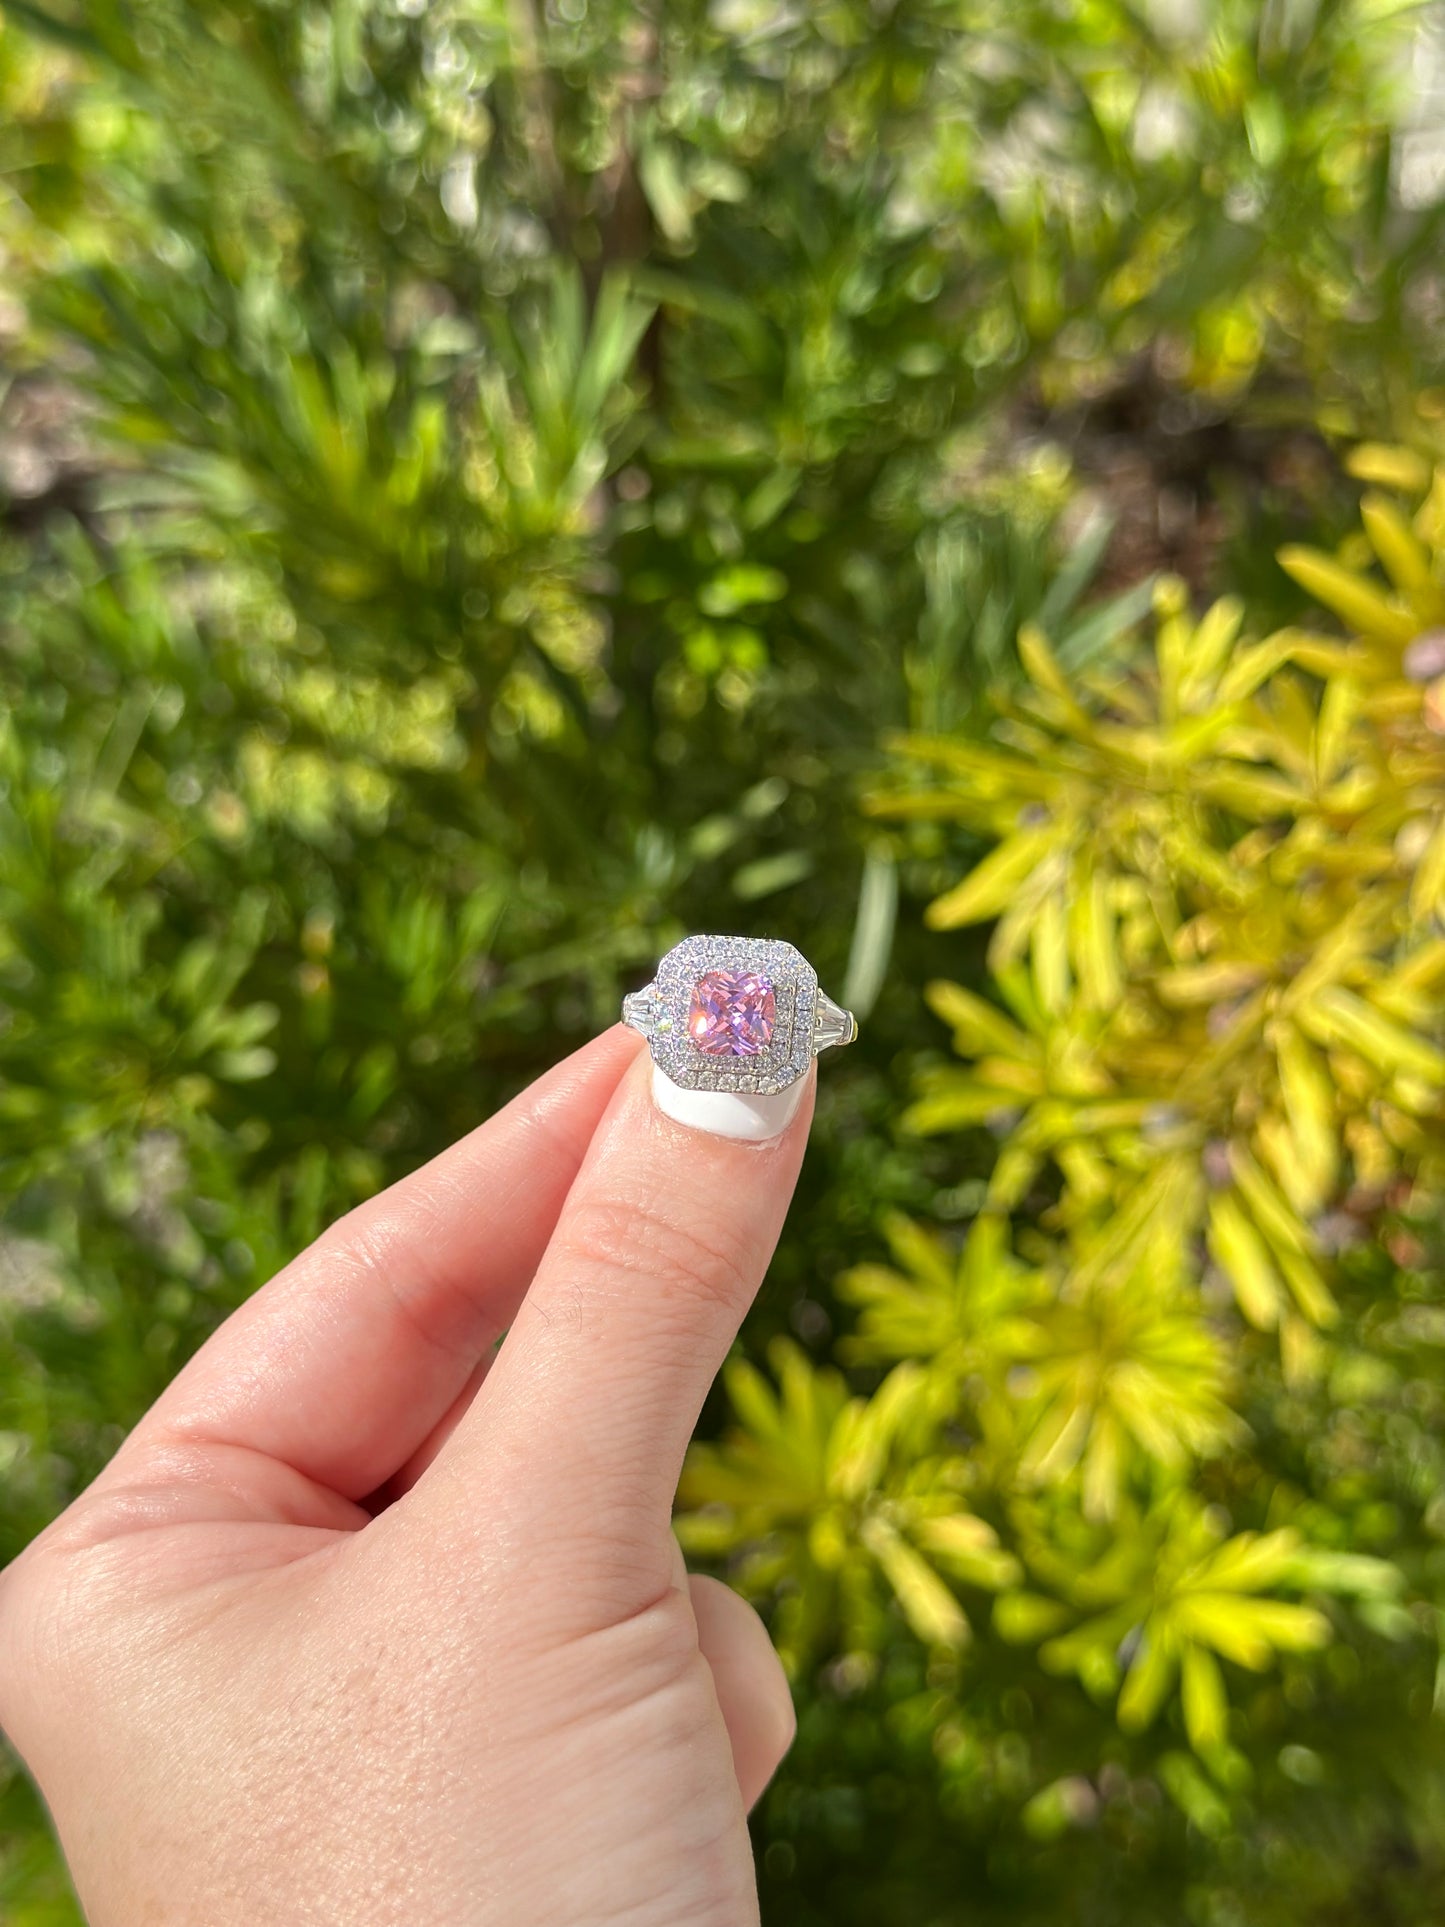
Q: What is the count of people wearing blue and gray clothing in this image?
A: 0